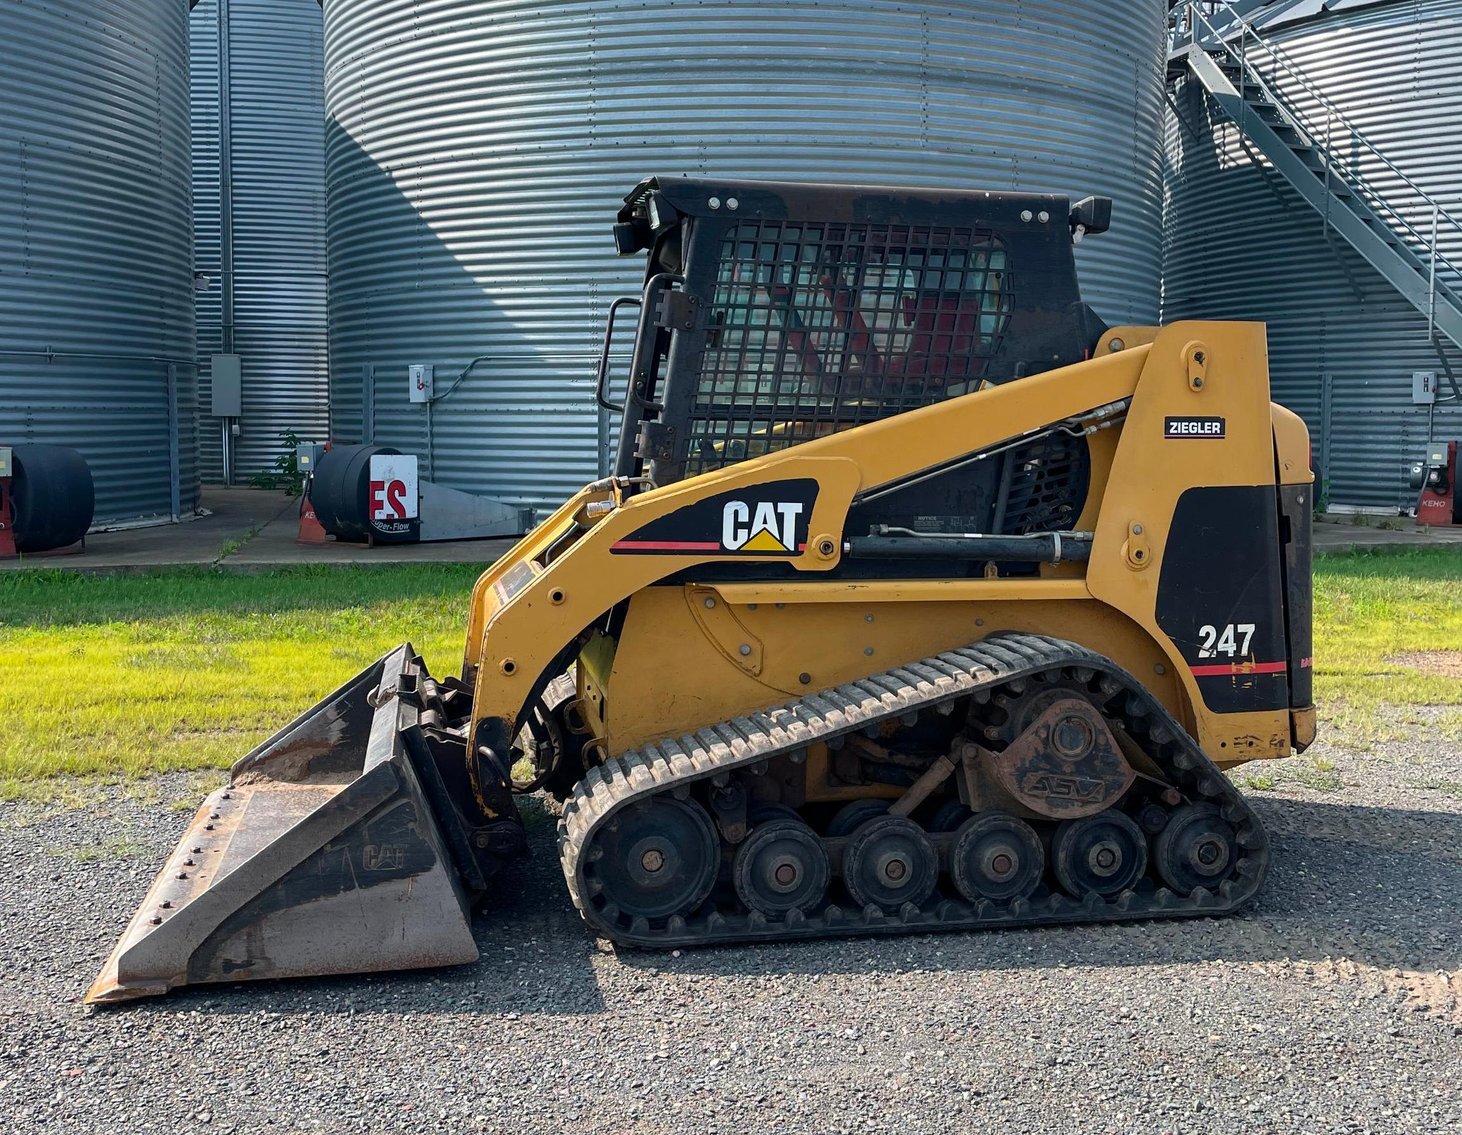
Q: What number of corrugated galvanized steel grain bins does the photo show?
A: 4